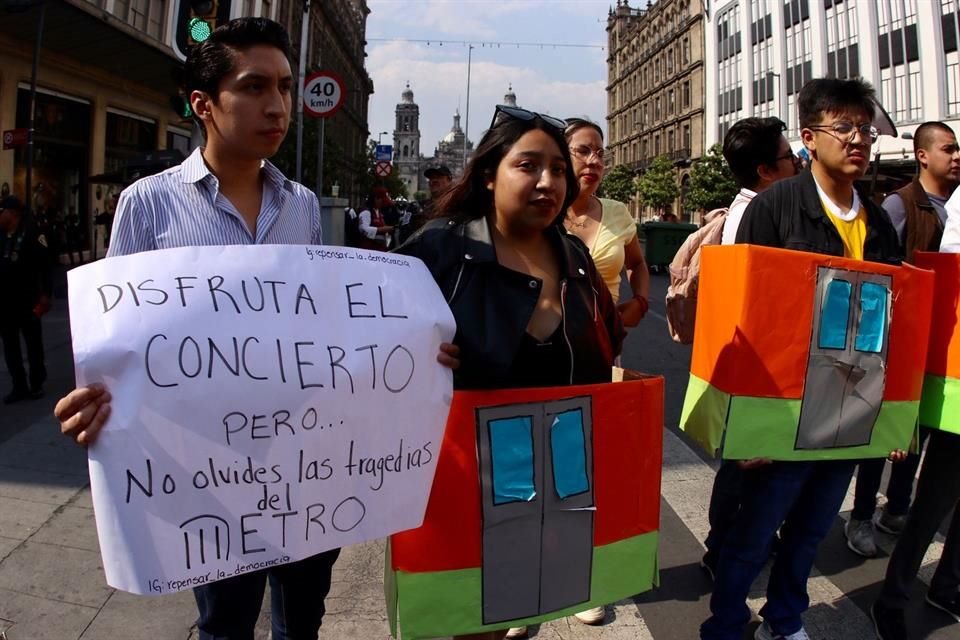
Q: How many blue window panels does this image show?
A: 4